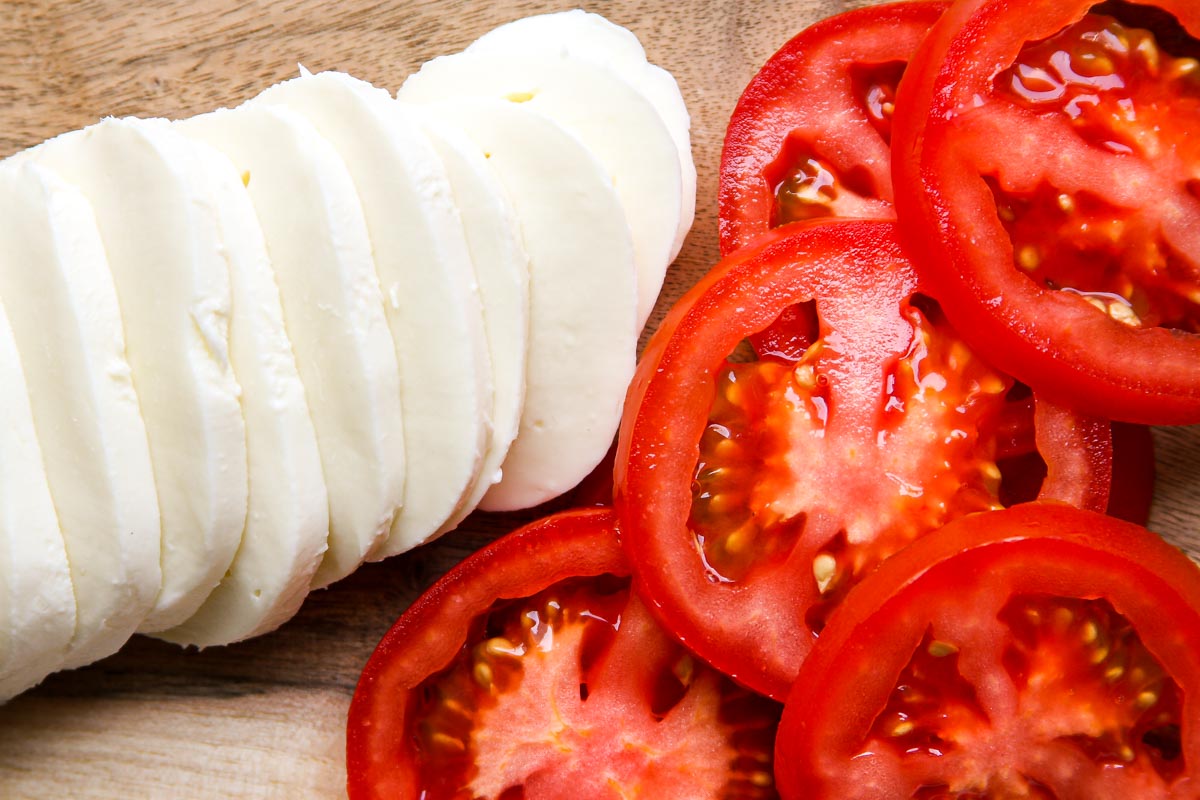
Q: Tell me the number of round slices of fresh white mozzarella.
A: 10